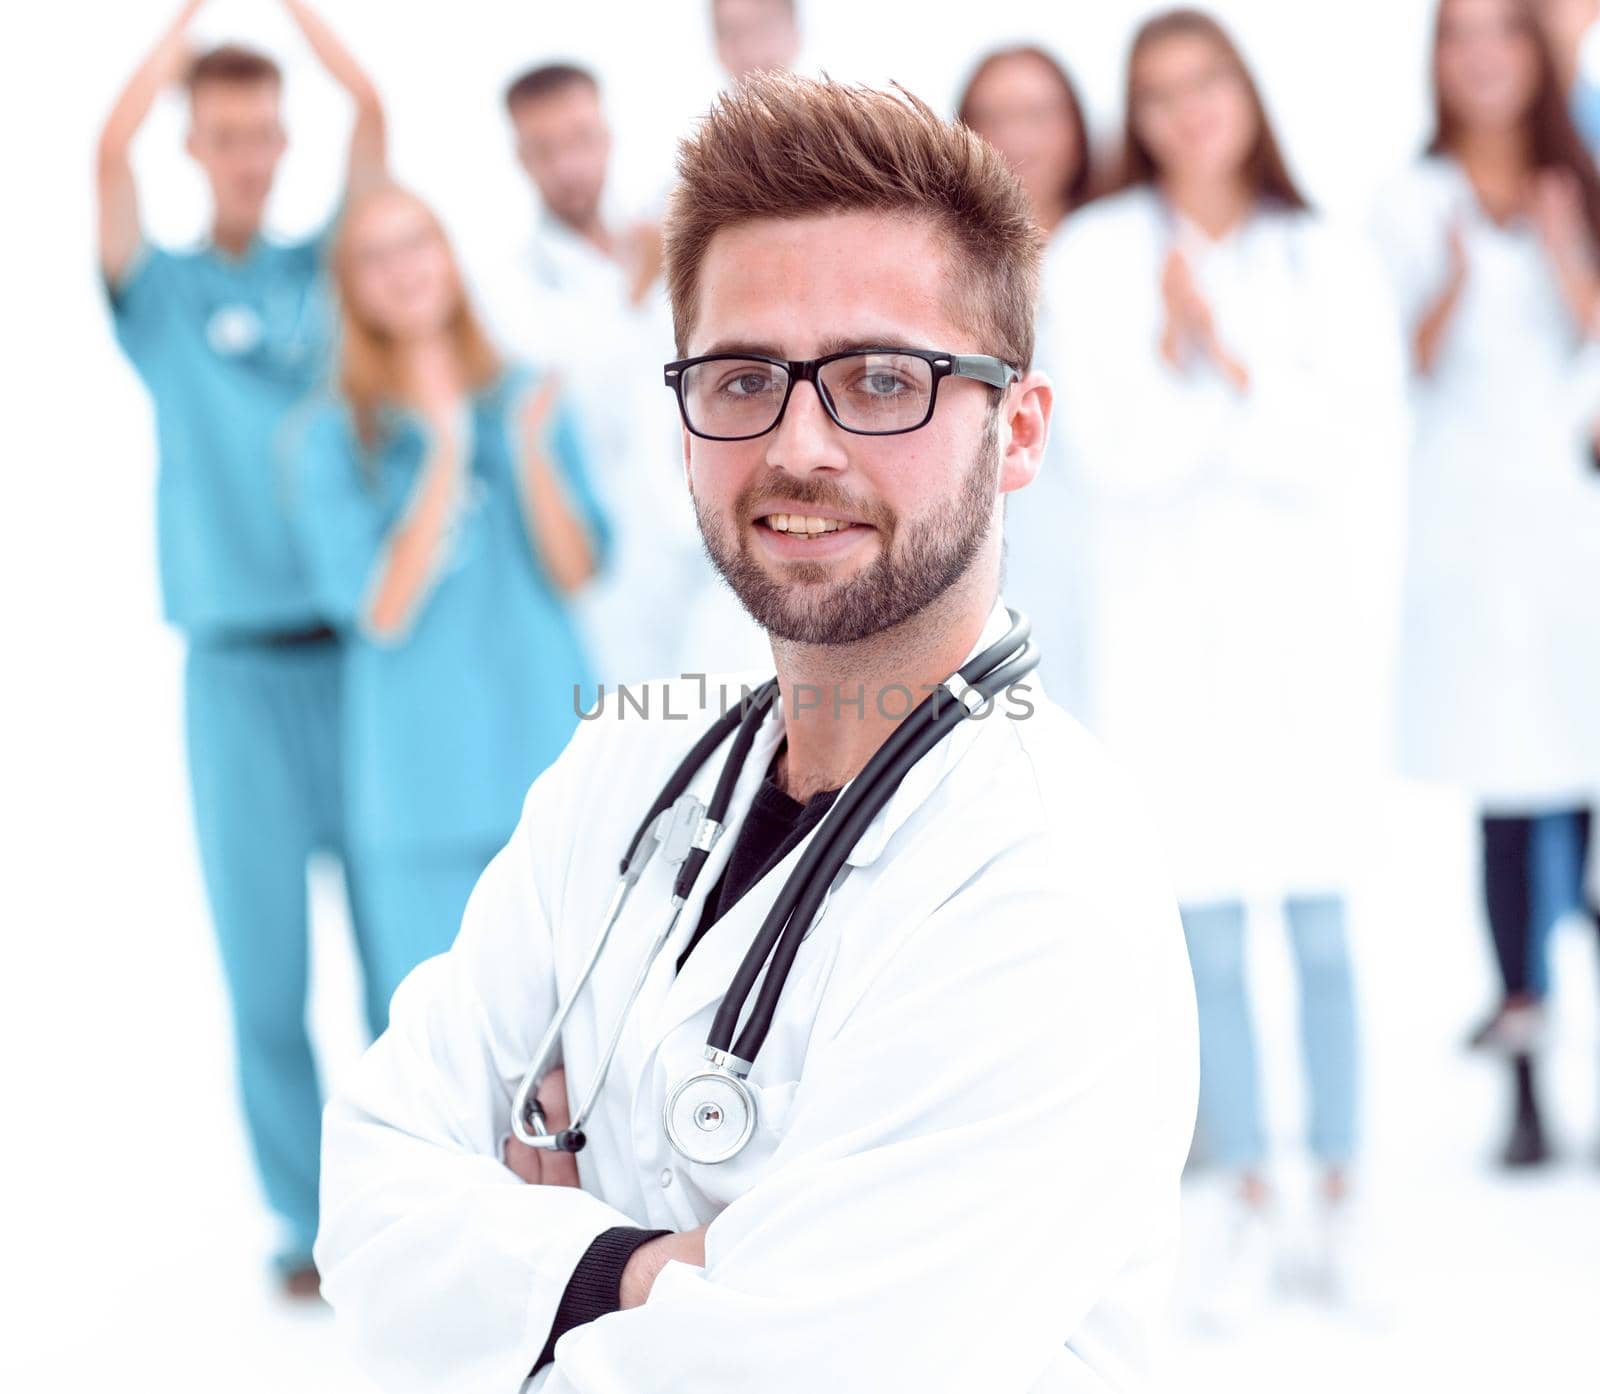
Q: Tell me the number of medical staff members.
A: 9